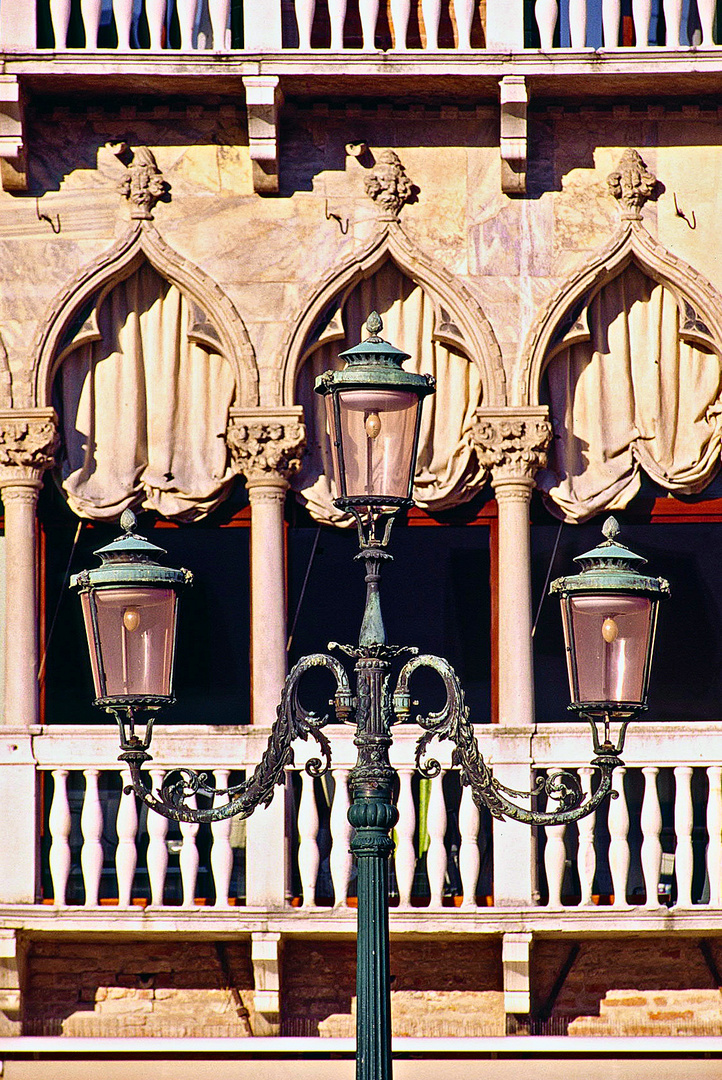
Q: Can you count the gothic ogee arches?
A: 3